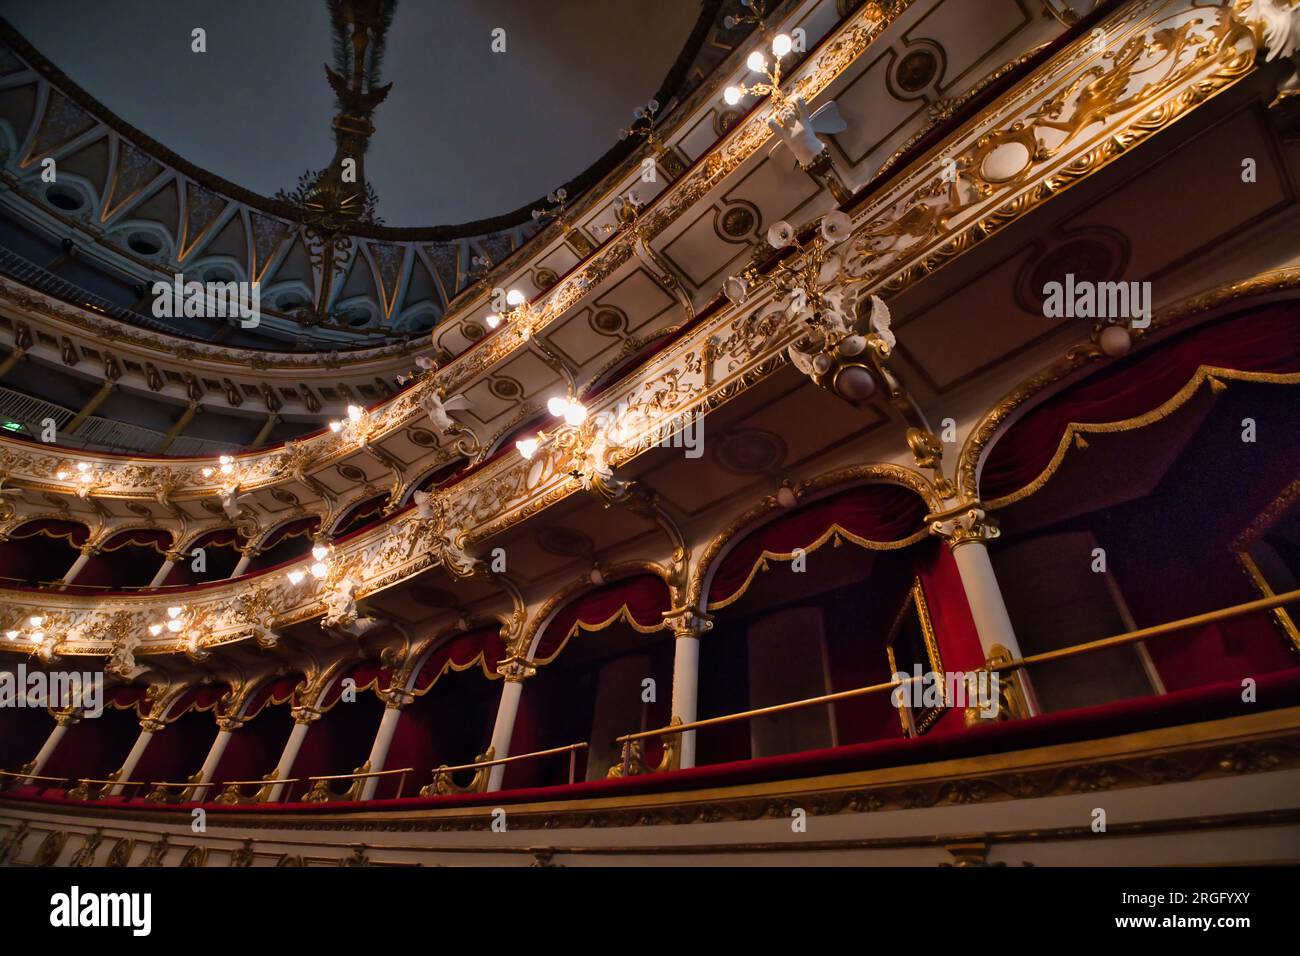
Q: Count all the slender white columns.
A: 11